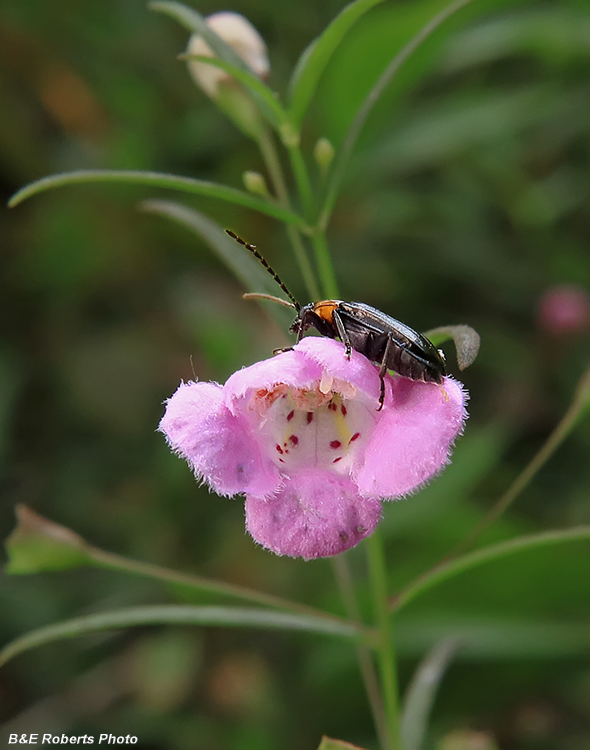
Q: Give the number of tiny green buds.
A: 2